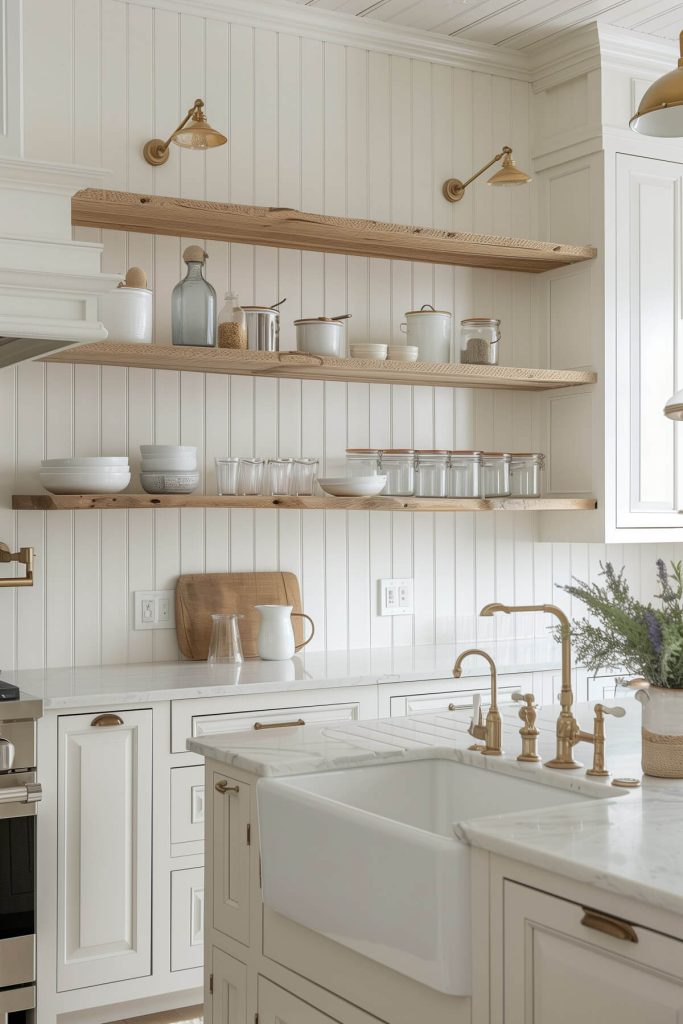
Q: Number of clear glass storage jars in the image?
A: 7